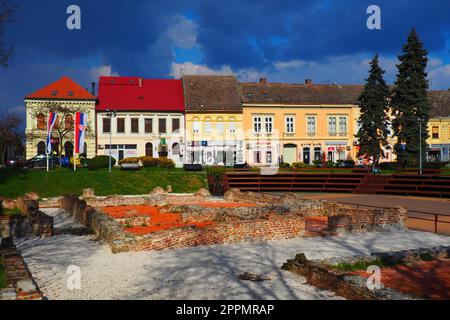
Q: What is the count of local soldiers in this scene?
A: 0